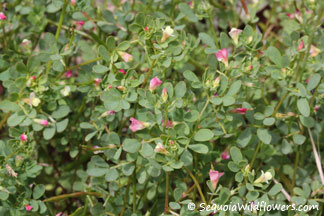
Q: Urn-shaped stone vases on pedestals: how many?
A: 0